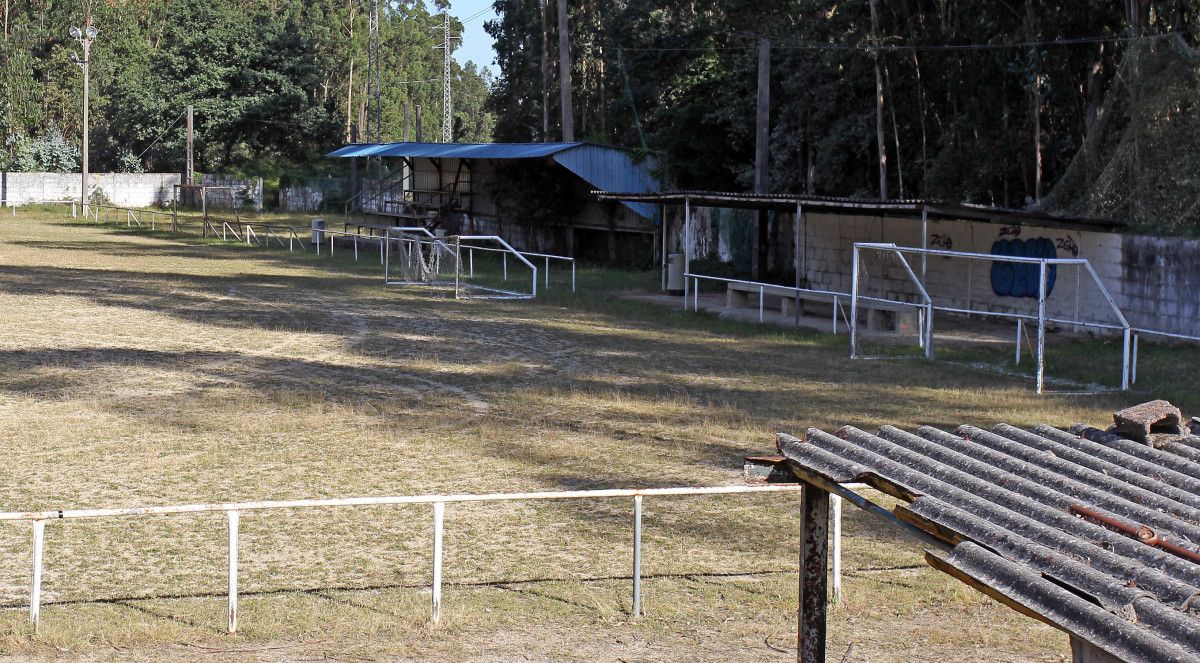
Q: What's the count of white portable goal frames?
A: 2